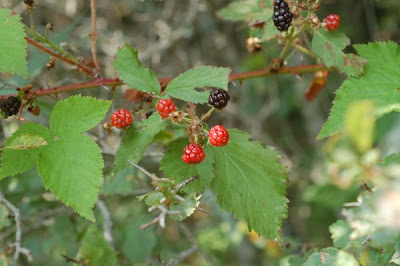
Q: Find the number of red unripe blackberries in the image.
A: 5